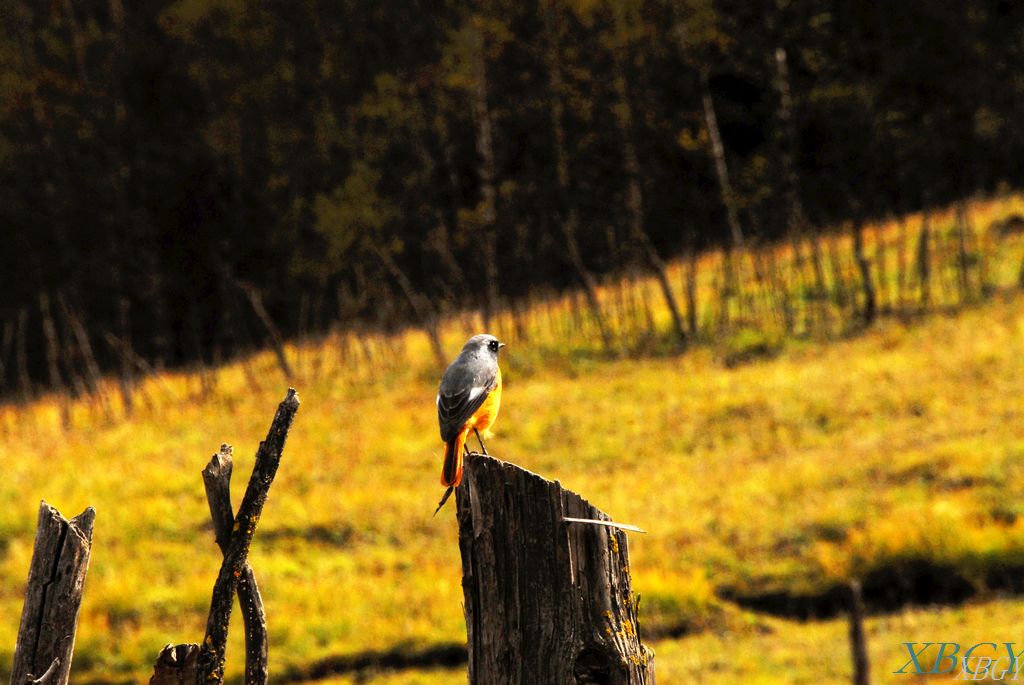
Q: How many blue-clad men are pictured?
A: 0